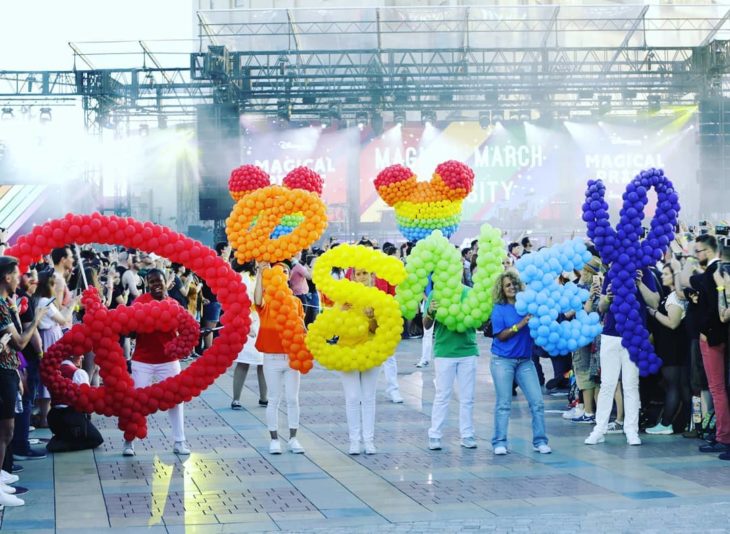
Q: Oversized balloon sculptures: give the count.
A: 8